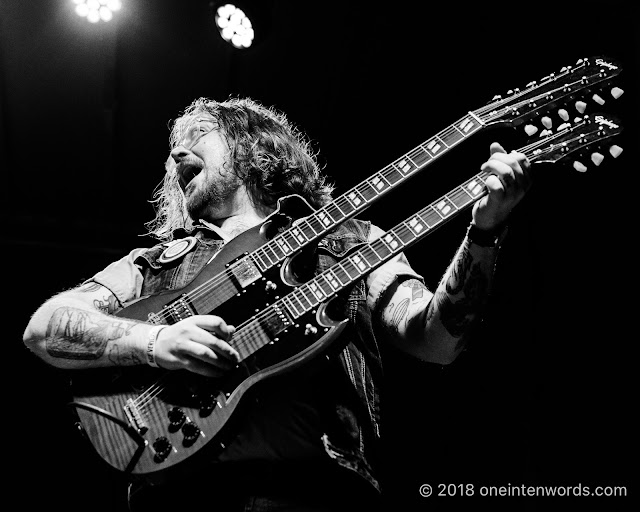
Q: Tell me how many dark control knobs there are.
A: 4